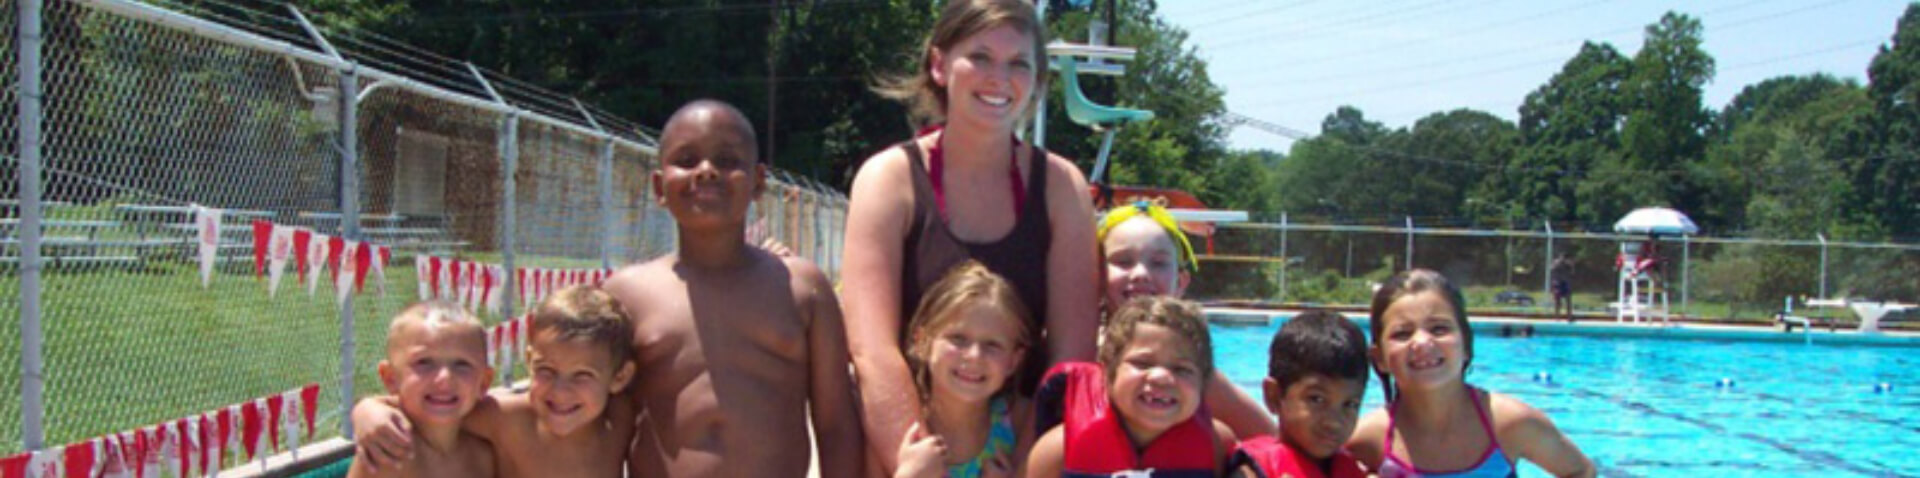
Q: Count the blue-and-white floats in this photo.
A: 3